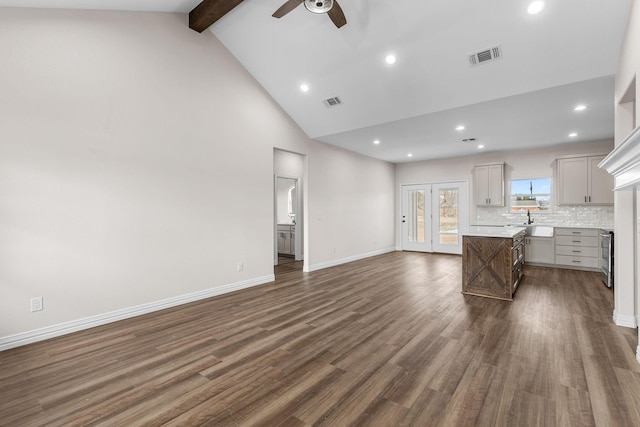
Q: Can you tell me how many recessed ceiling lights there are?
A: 9